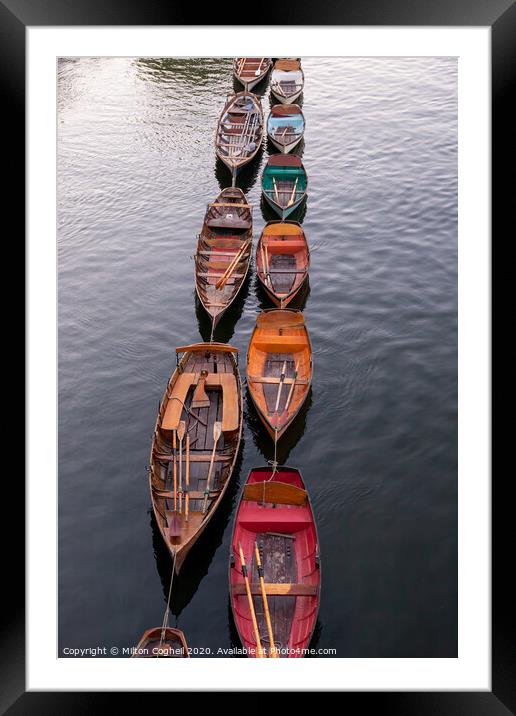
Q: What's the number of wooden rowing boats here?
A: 11